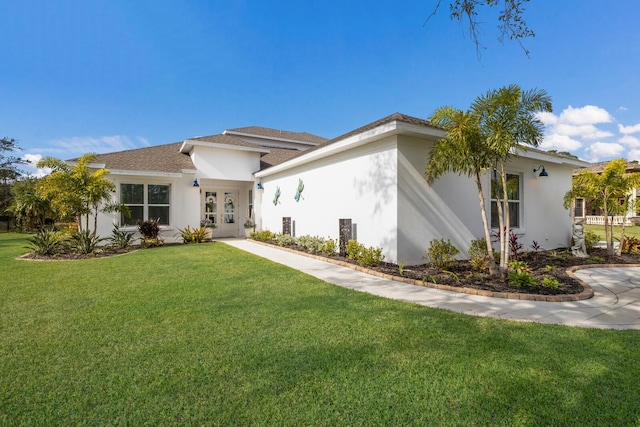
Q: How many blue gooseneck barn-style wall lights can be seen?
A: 3